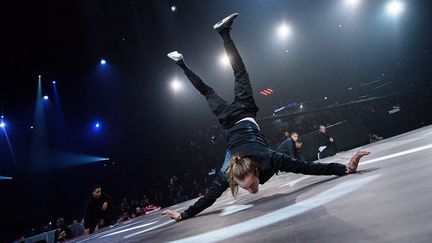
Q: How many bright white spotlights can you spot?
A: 5